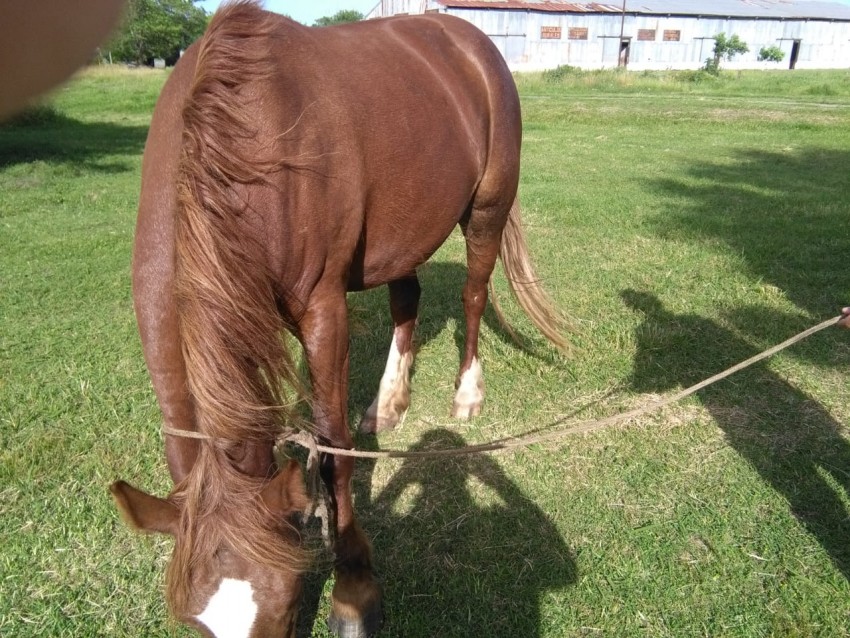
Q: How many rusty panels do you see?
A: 4